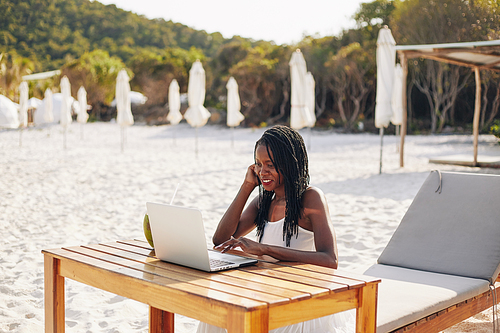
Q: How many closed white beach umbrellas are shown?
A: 12